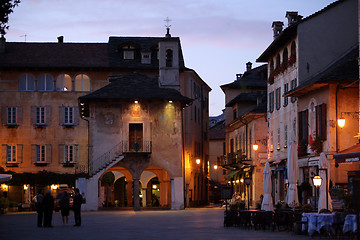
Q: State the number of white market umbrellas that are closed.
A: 3